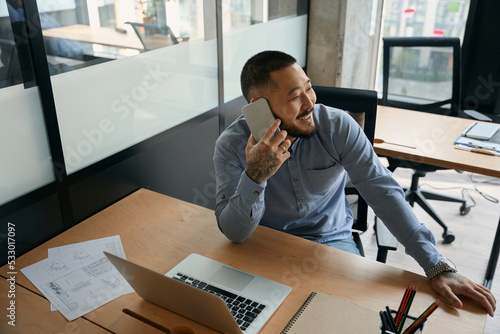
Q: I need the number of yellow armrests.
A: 0